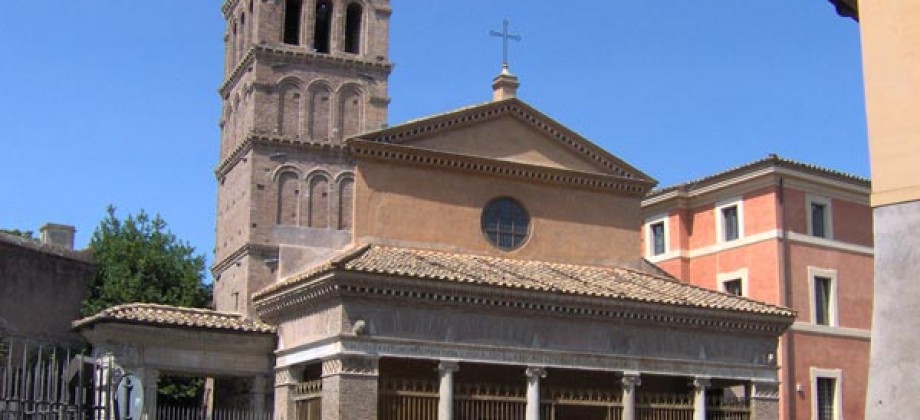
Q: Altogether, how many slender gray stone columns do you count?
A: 4